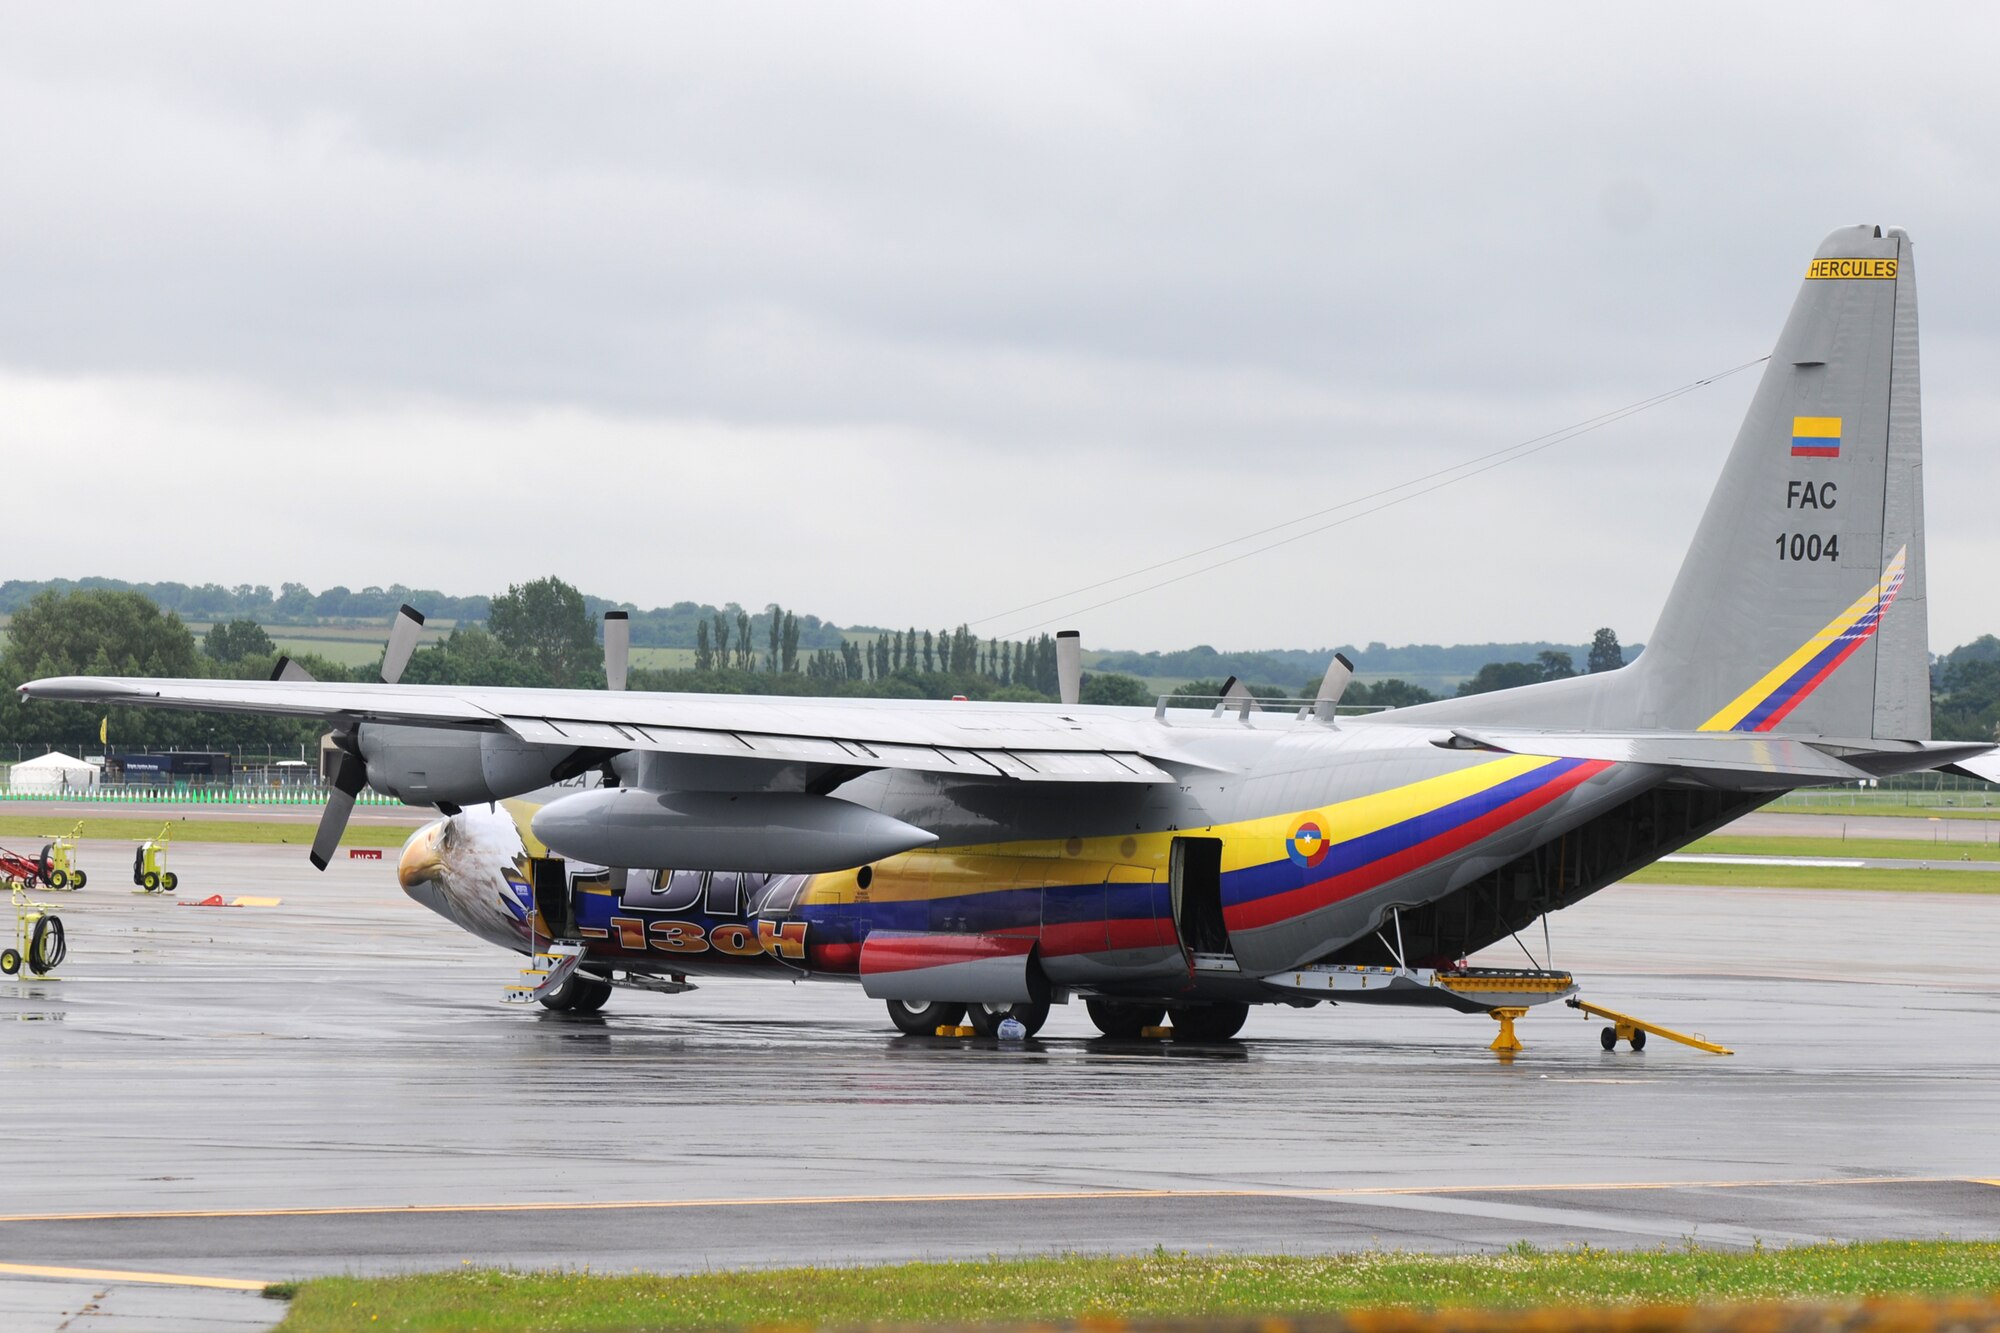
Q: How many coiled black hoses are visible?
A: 3